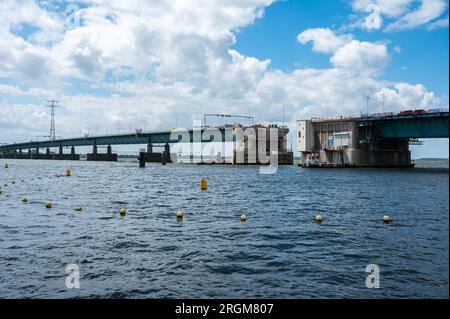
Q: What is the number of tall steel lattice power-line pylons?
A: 1